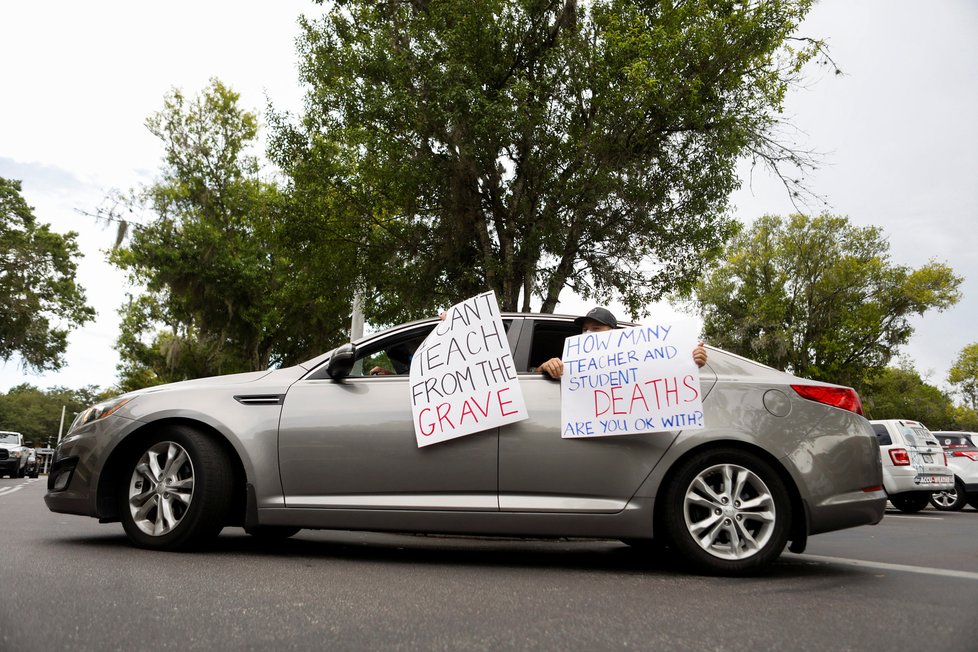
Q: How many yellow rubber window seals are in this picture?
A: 0